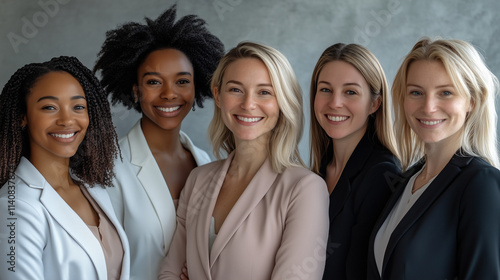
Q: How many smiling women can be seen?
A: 5